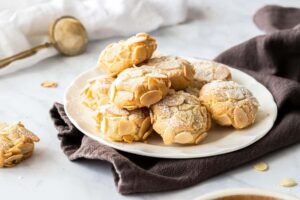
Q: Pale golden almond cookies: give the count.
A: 9